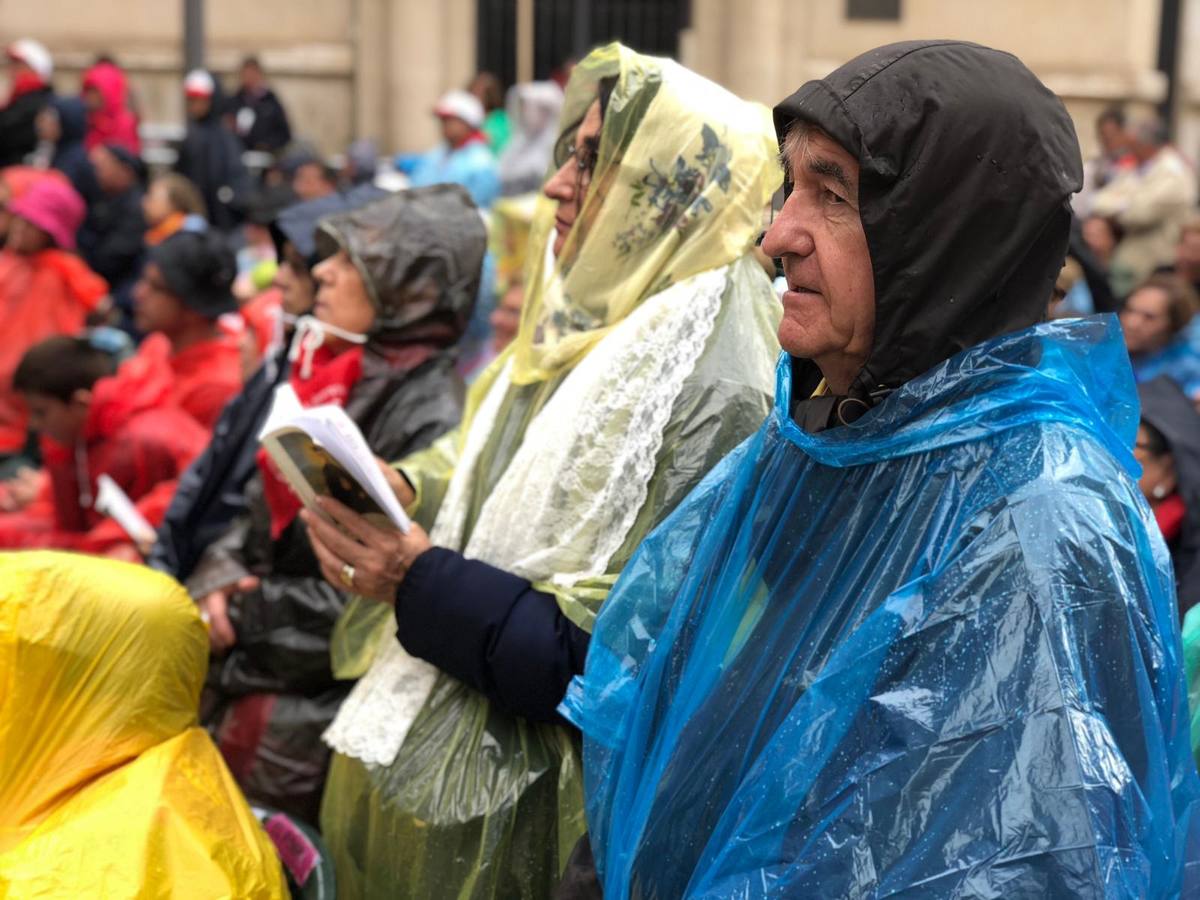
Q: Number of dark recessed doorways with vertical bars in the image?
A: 1